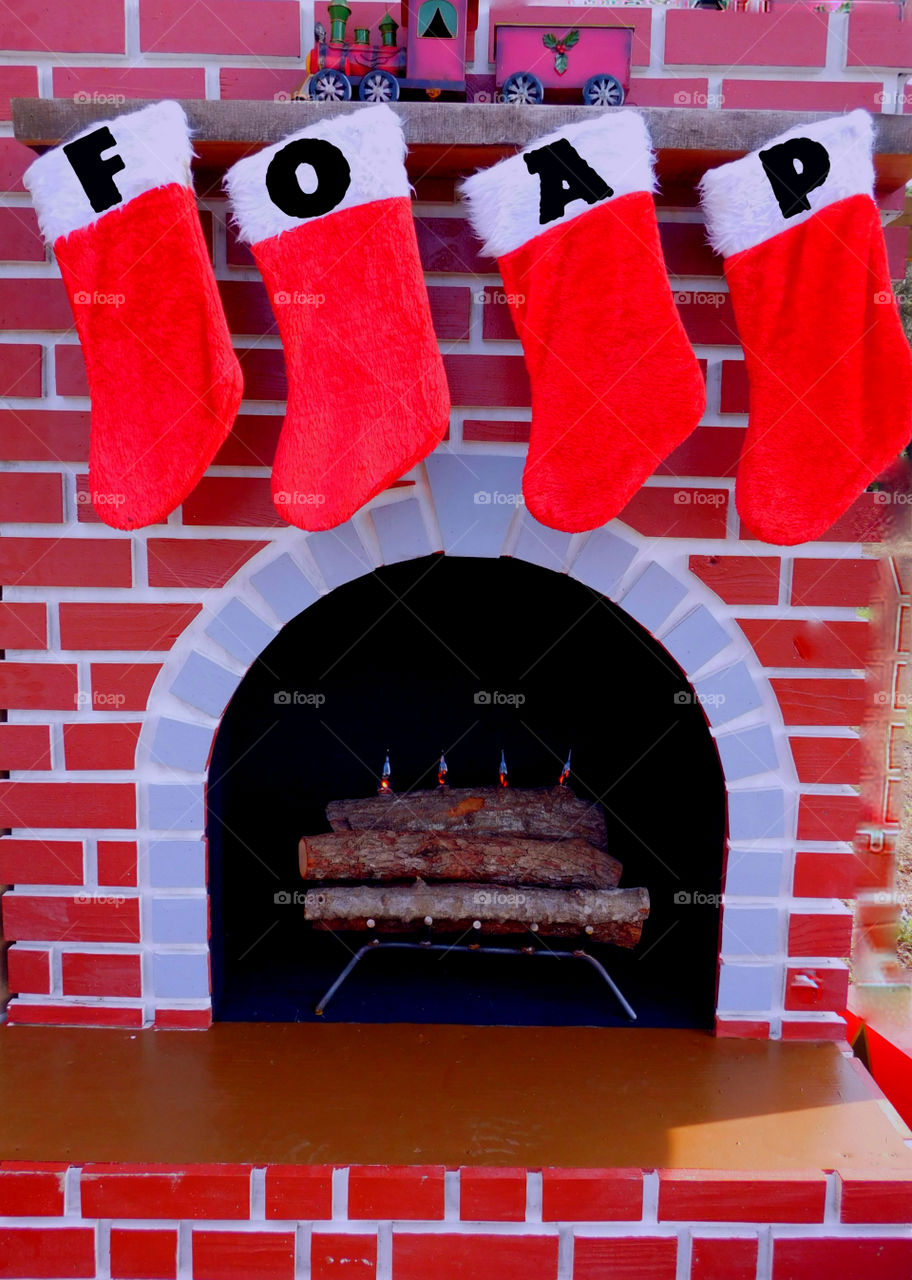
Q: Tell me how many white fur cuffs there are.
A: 4